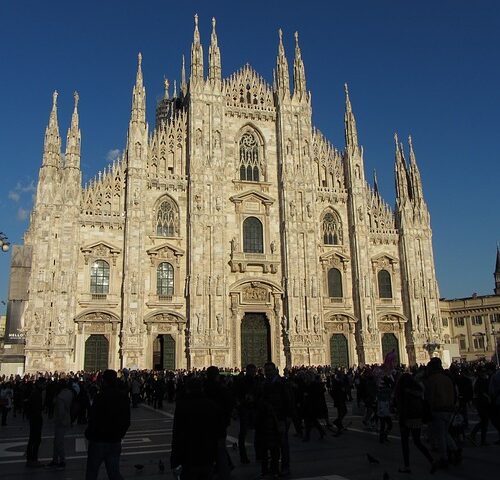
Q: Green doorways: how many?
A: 5